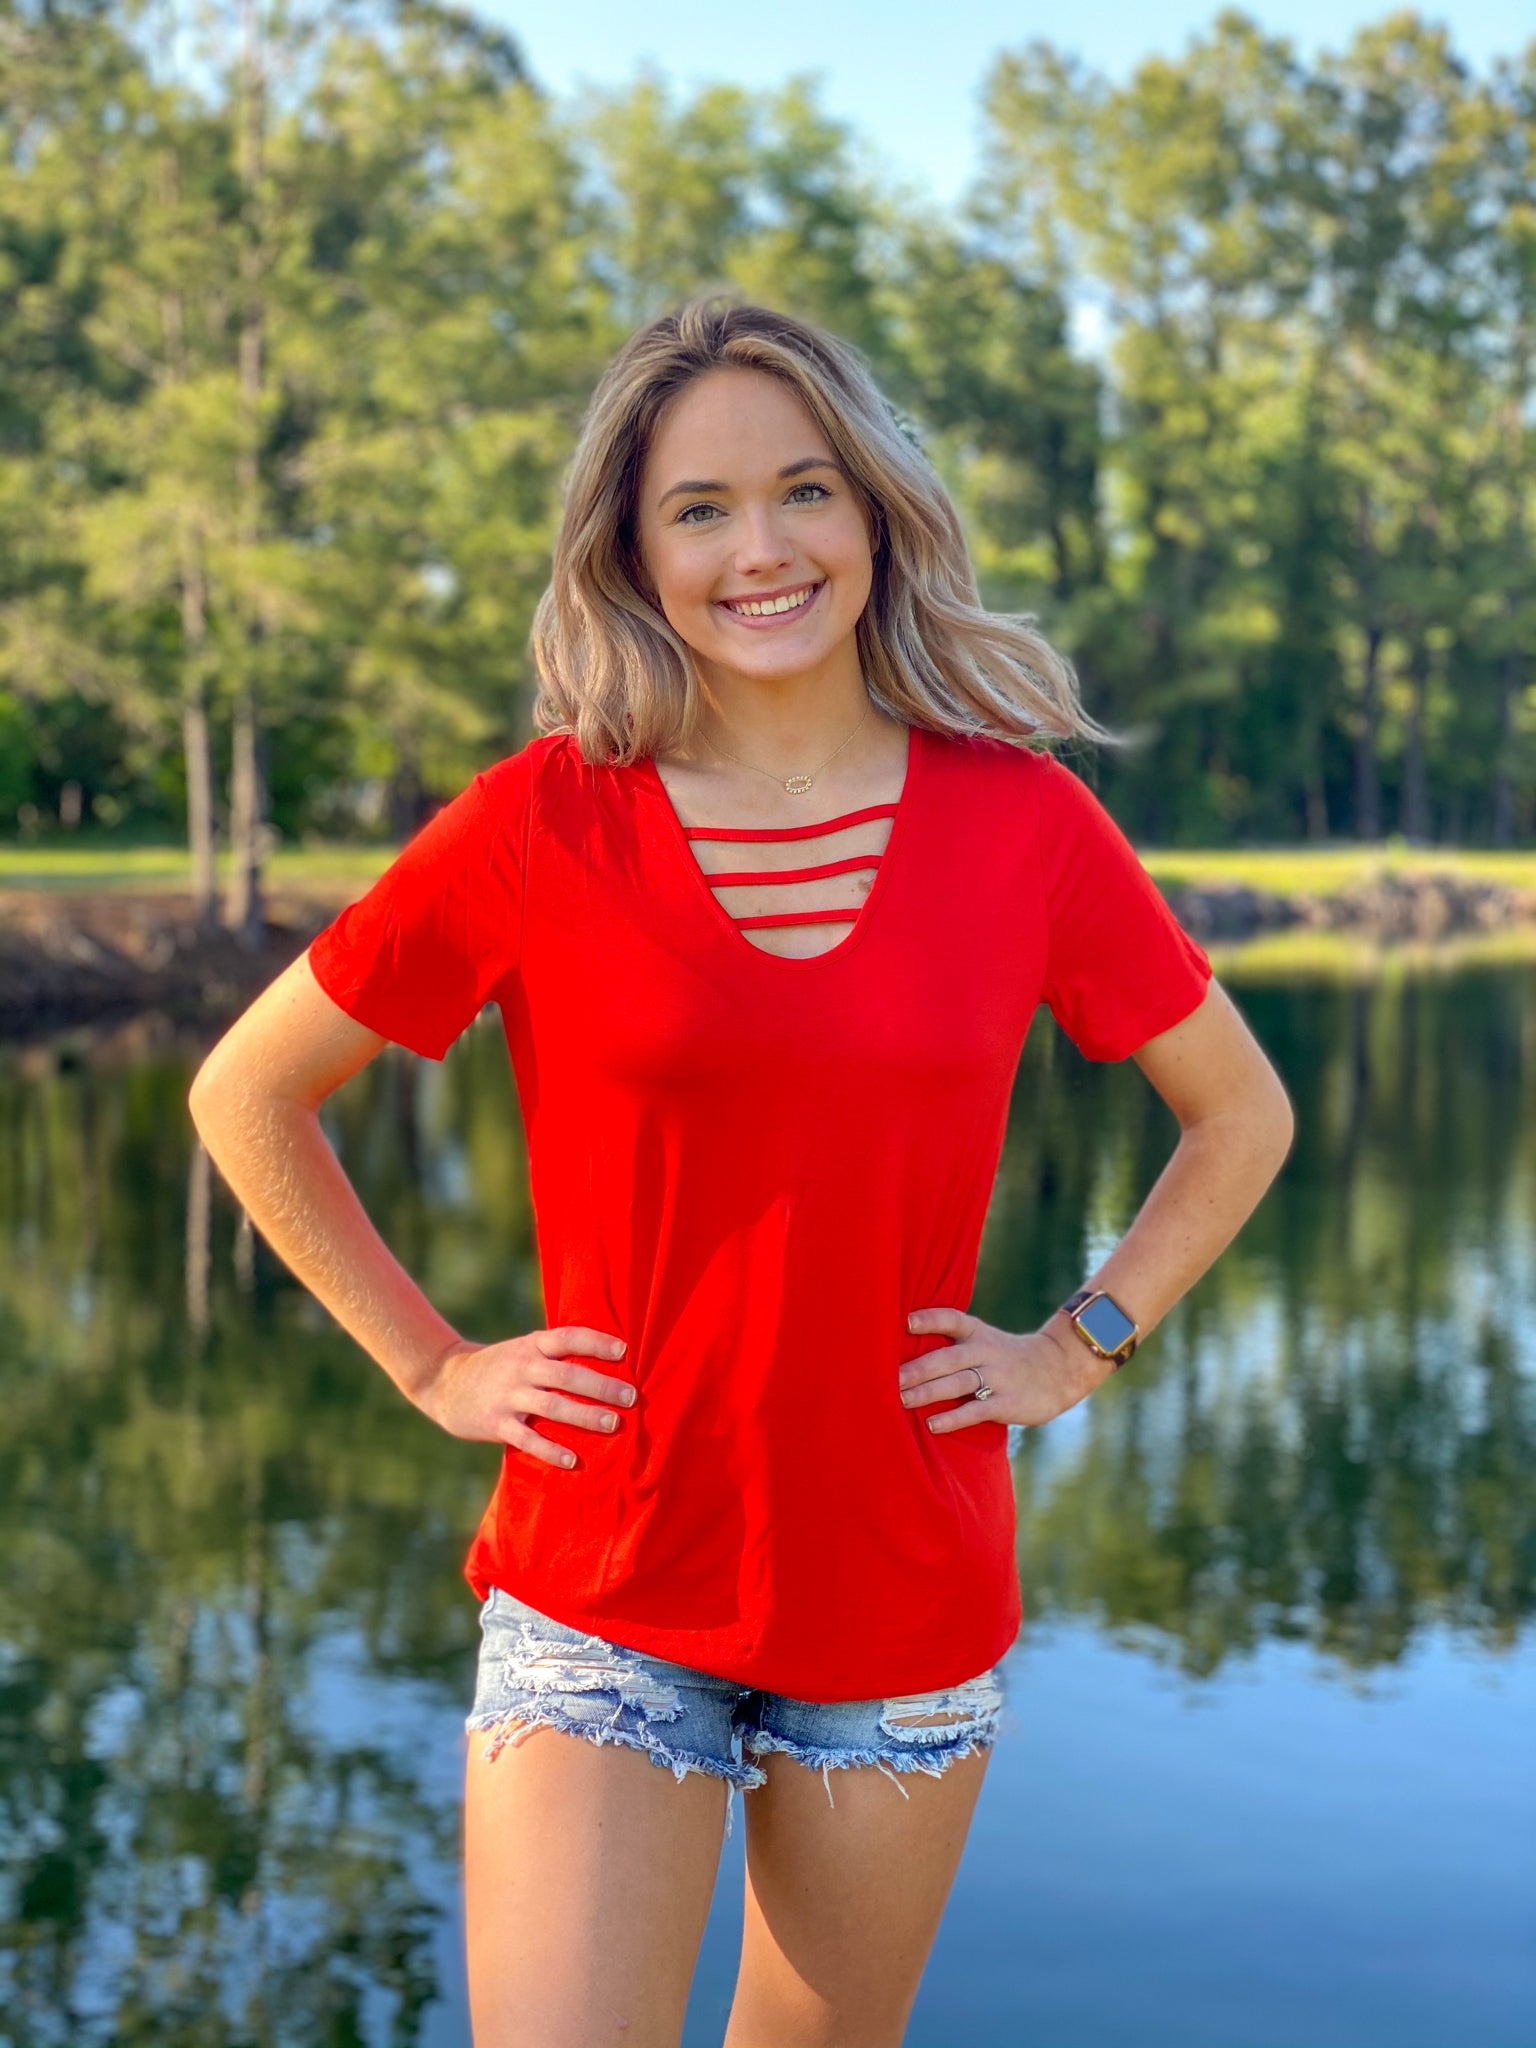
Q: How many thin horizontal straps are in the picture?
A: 3